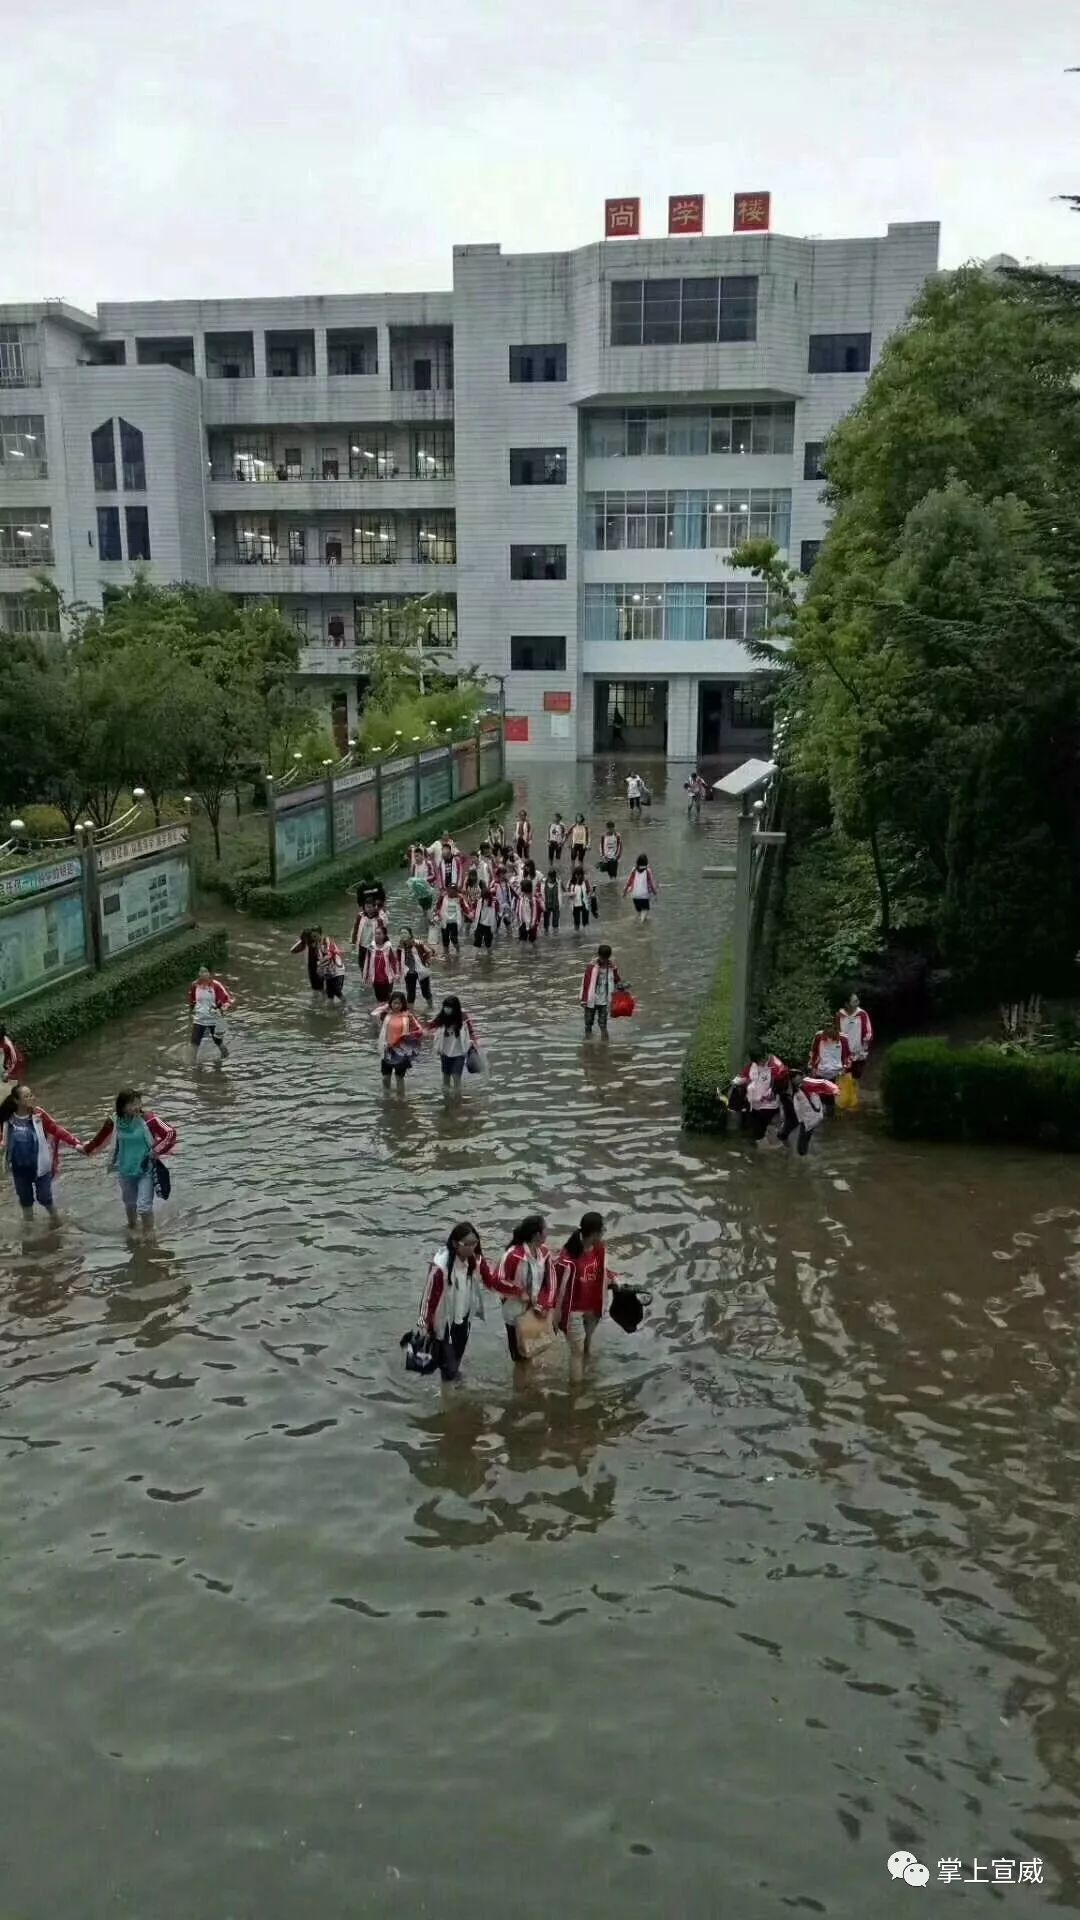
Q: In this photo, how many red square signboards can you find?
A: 3